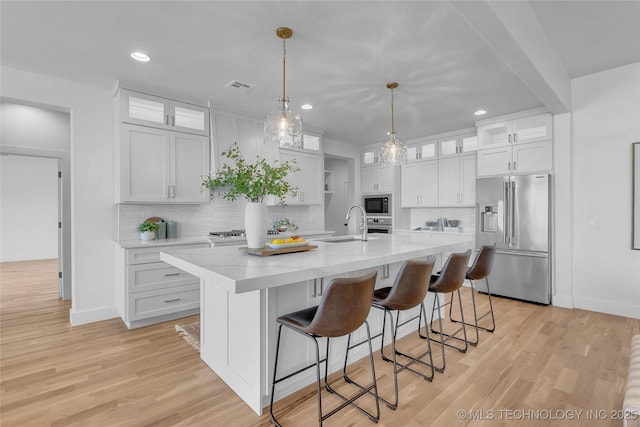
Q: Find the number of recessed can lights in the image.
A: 3